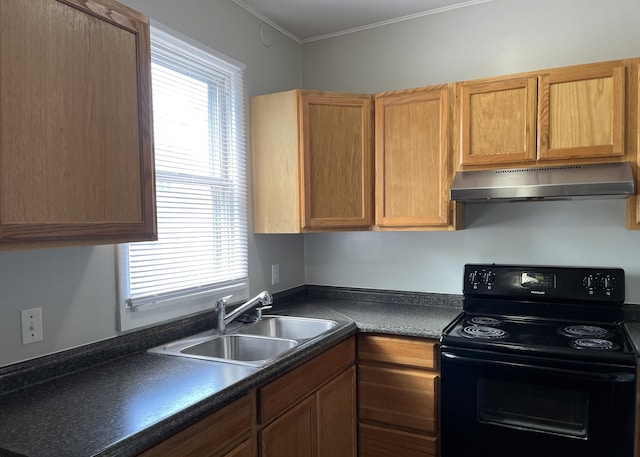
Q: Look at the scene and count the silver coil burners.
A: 4